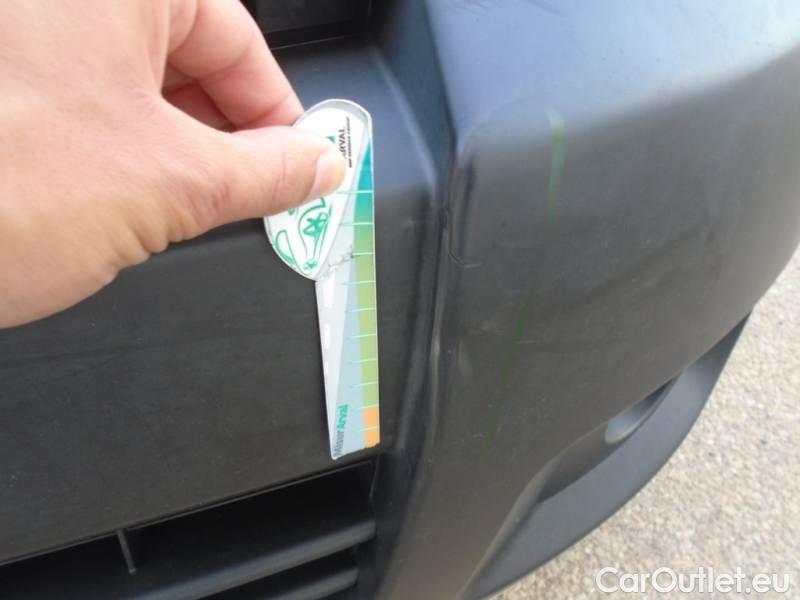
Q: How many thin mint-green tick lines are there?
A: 10